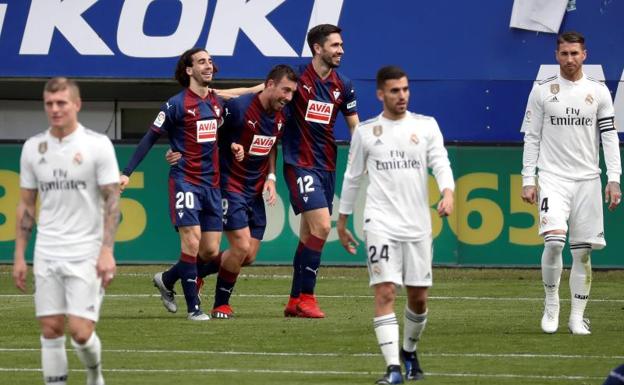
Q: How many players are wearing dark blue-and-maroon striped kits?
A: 3